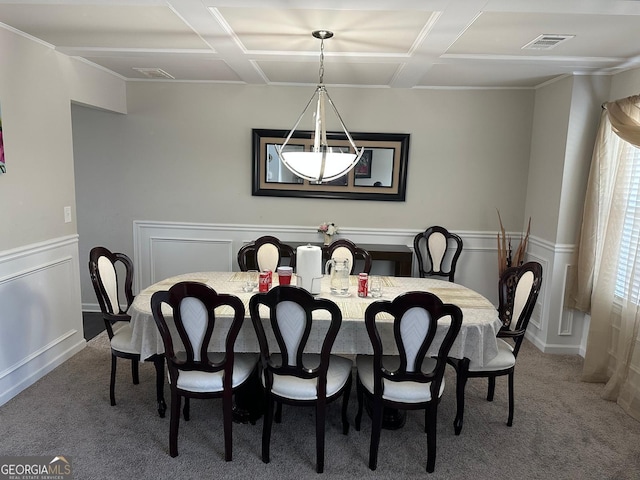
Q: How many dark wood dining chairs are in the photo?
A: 8